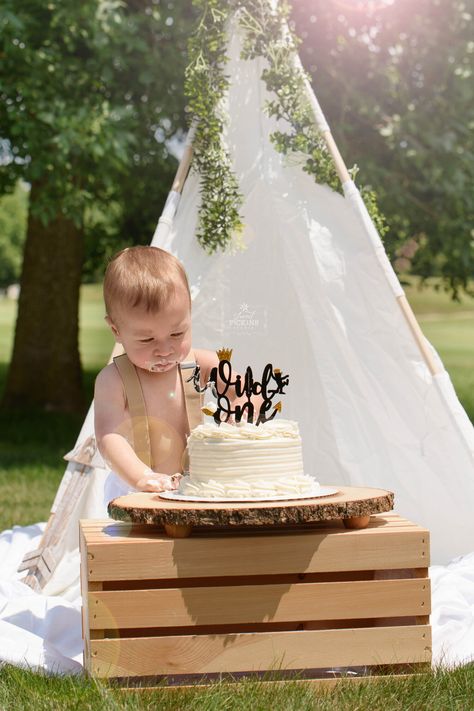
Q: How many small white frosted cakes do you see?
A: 1